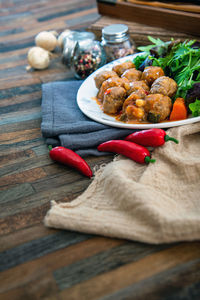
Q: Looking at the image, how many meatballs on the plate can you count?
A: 10